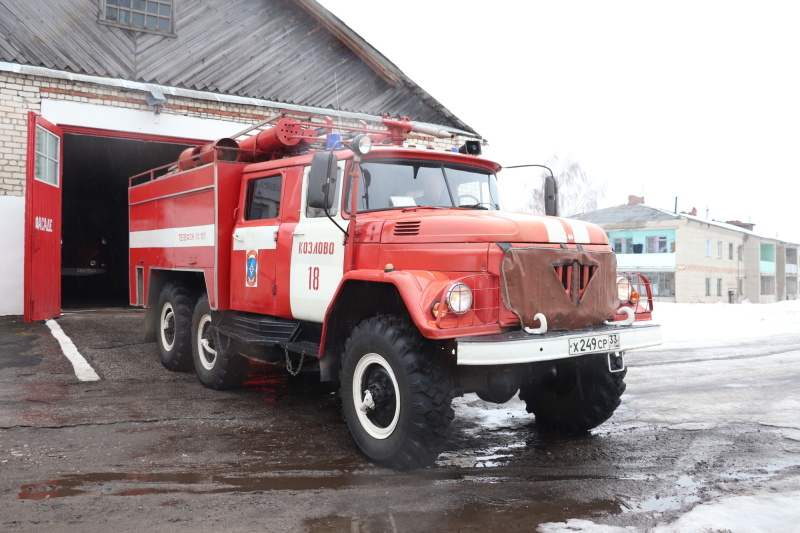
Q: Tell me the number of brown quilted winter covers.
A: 1